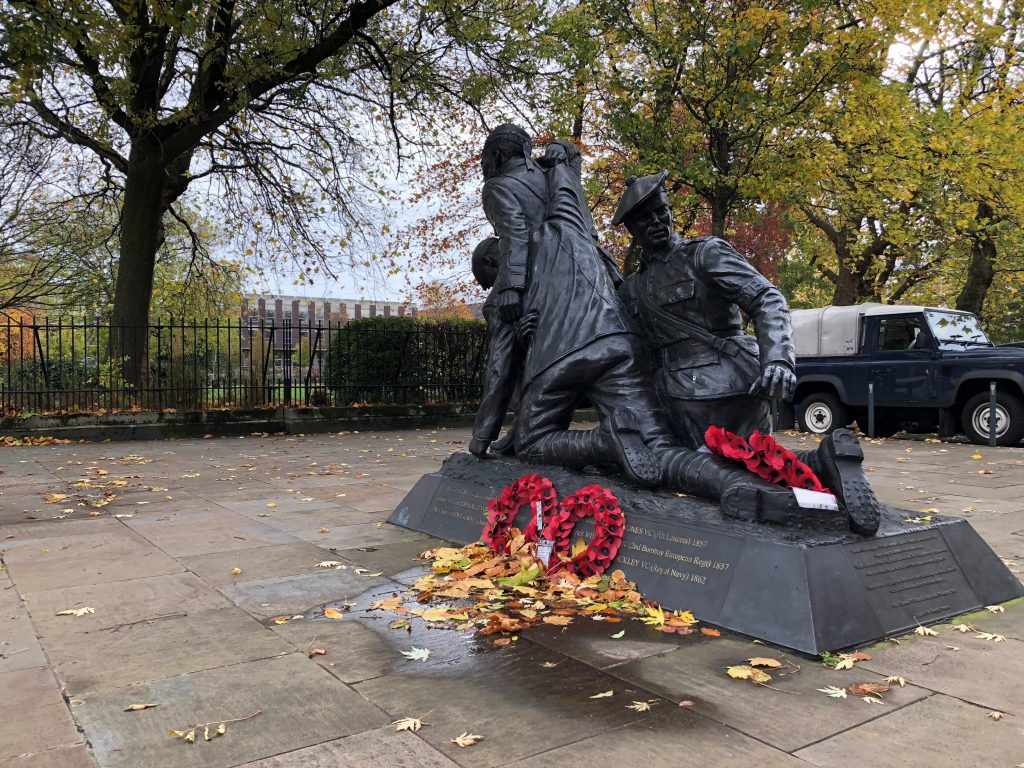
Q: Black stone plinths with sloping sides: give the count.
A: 1